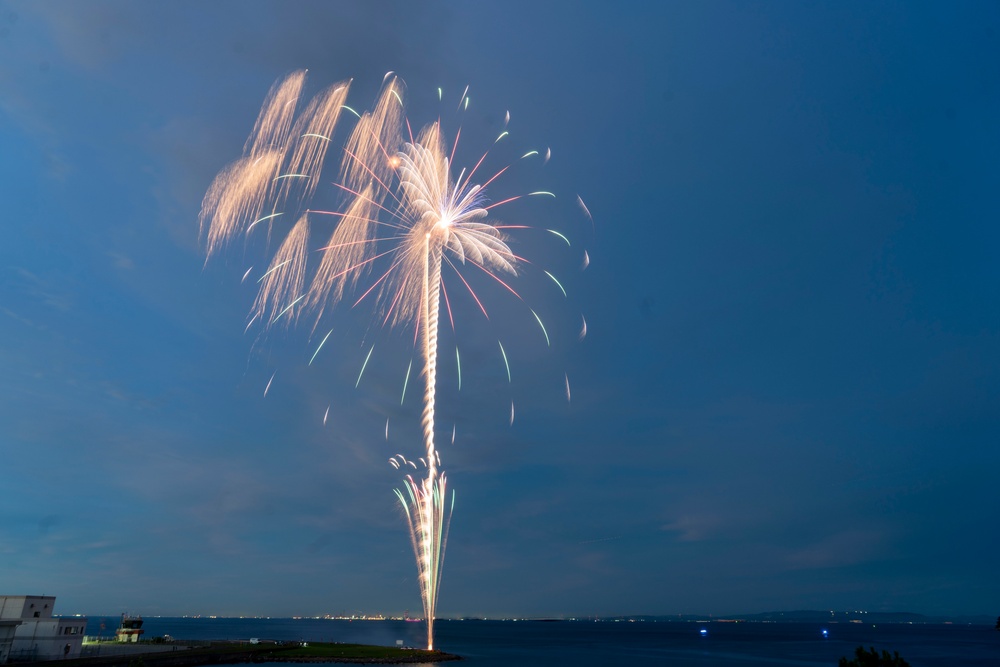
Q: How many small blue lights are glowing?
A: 2